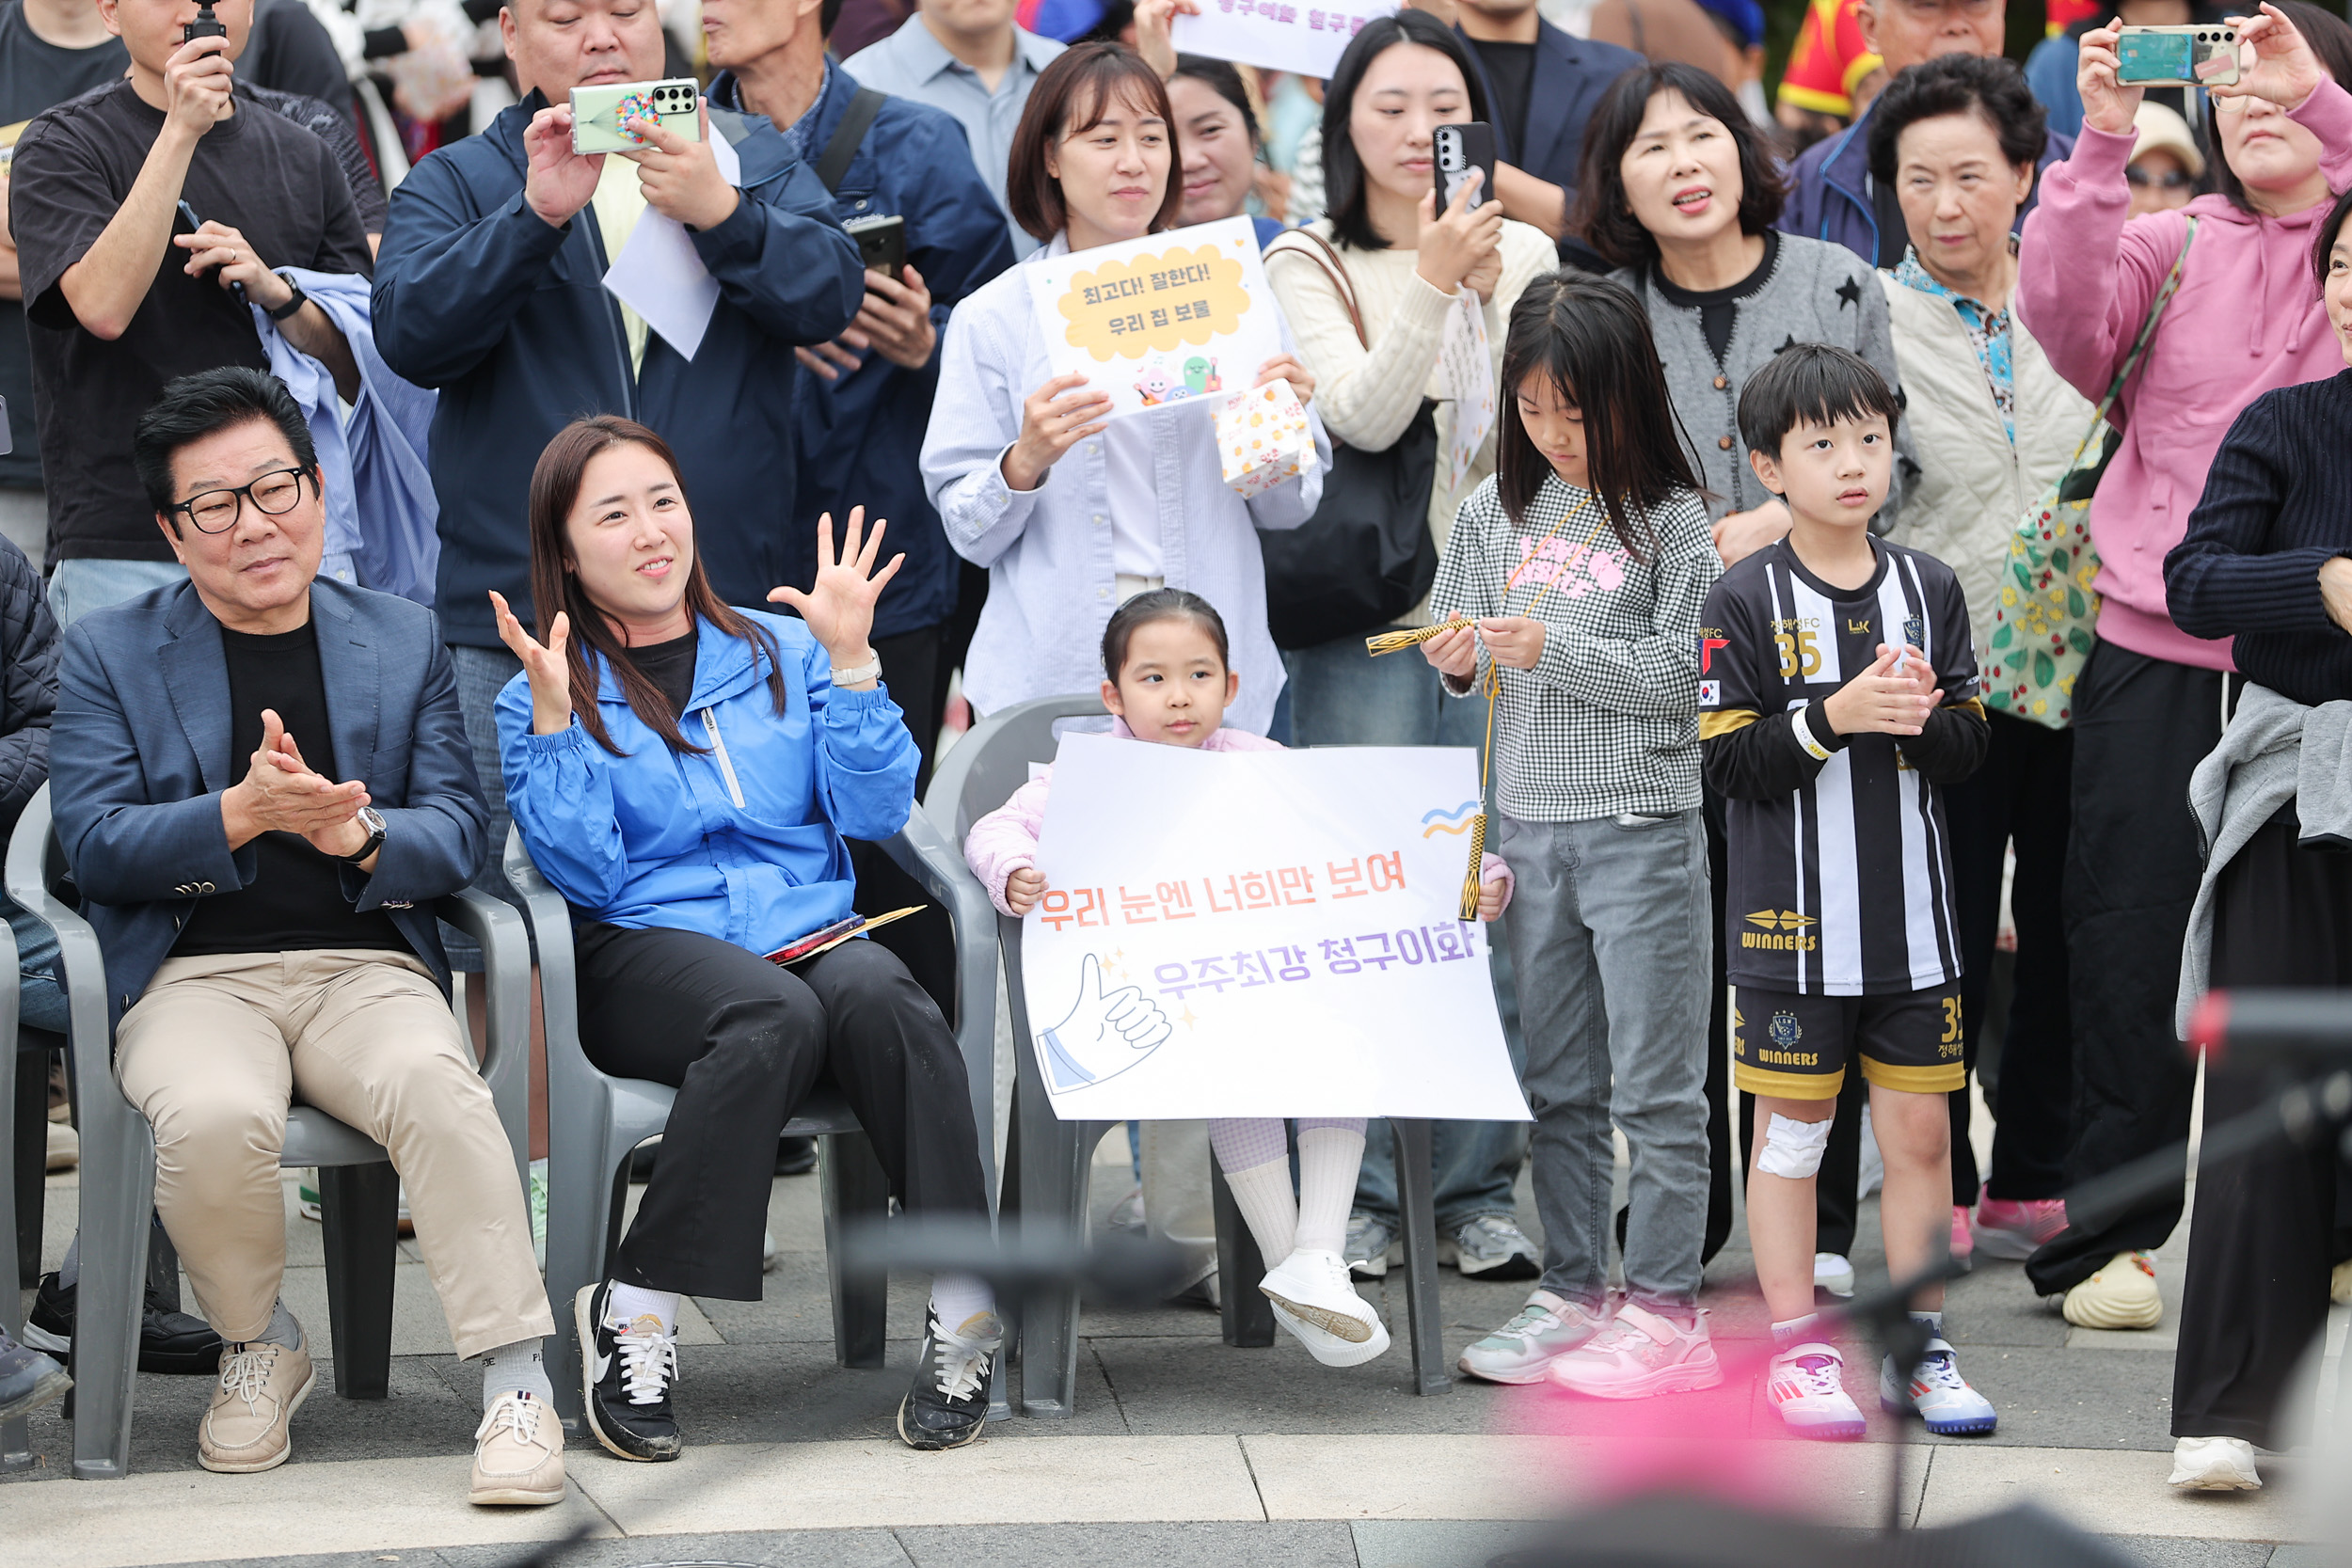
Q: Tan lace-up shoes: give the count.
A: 2